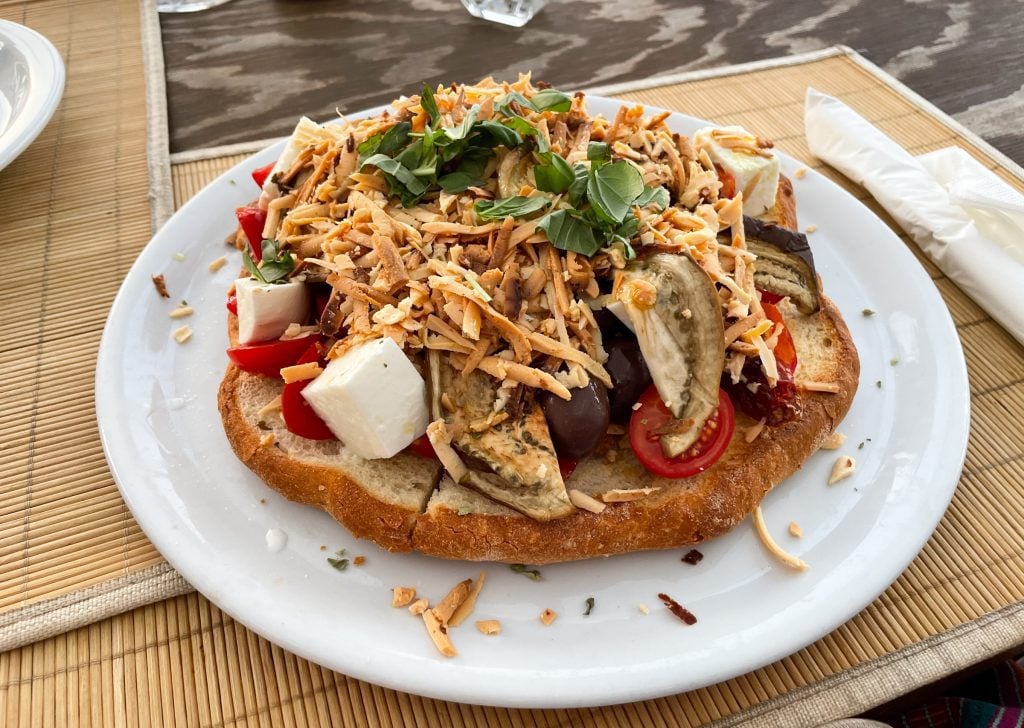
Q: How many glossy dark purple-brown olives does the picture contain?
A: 2